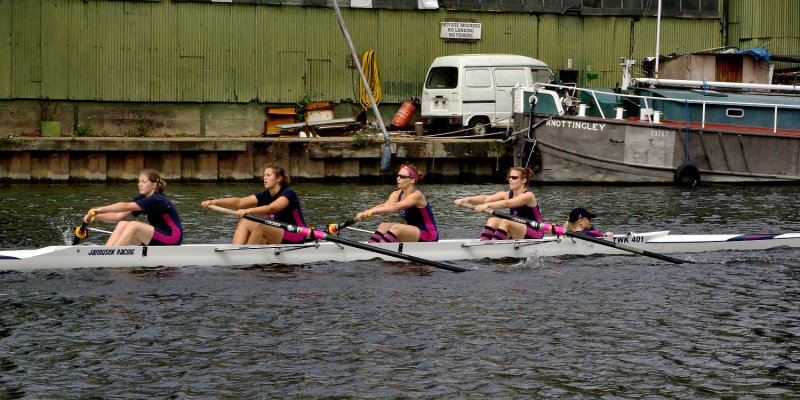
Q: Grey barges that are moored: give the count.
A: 1